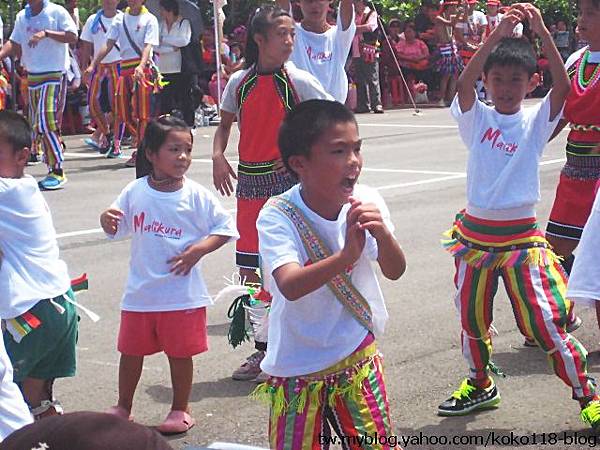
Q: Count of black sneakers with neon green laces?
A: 2